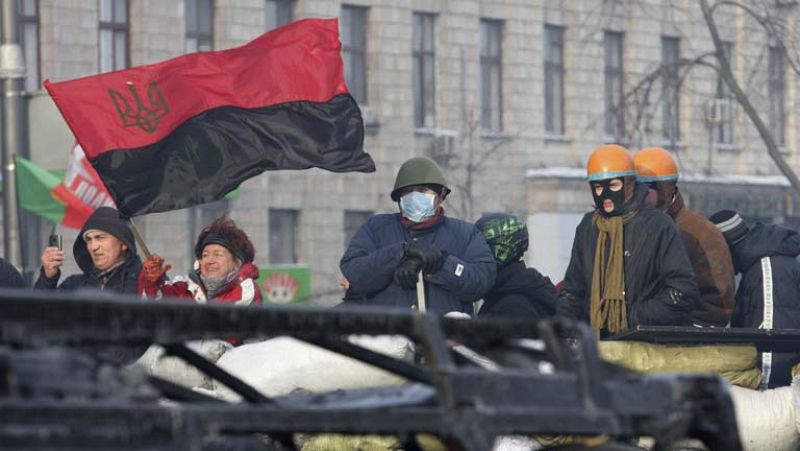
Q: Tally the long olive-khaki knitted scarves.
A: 1